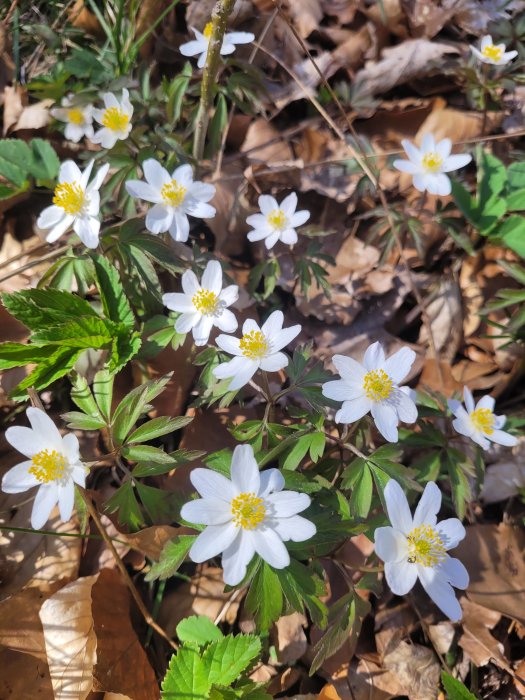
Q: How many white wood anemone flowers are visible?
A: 15